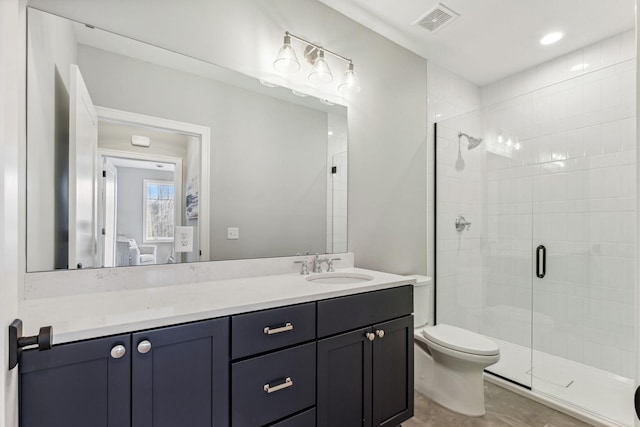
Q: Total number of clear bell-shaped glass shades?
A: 3